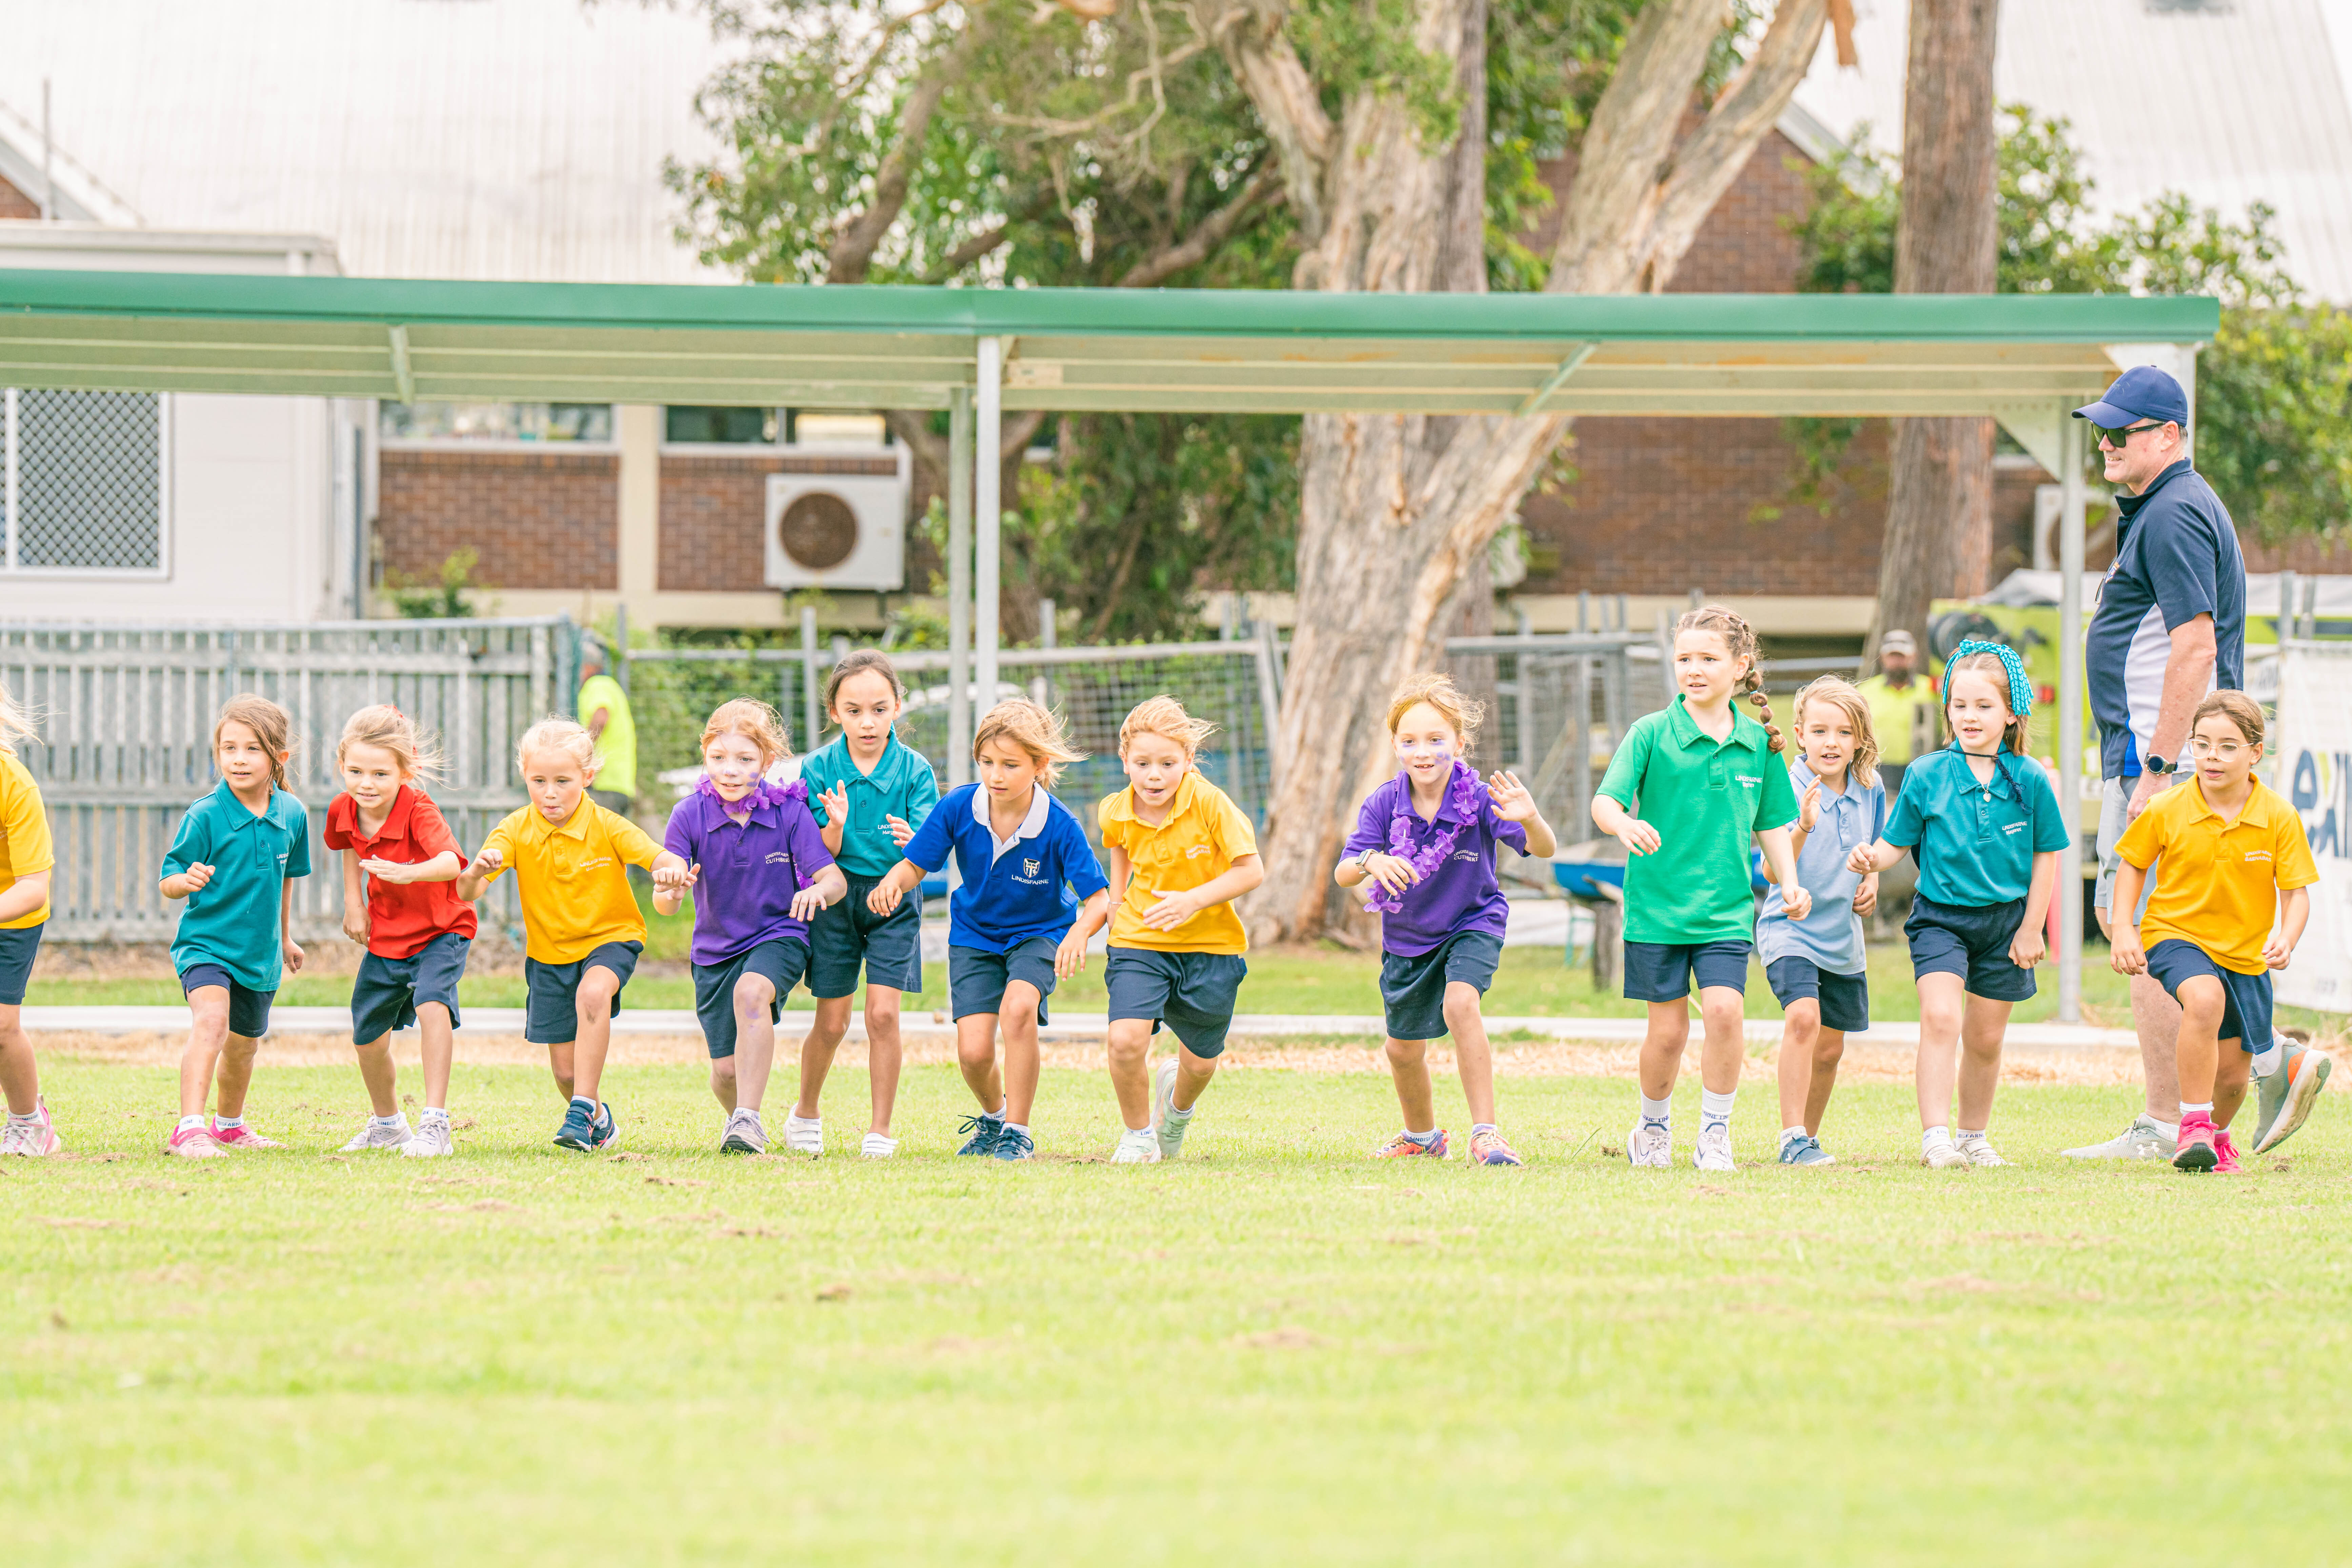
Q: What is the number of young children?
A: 13